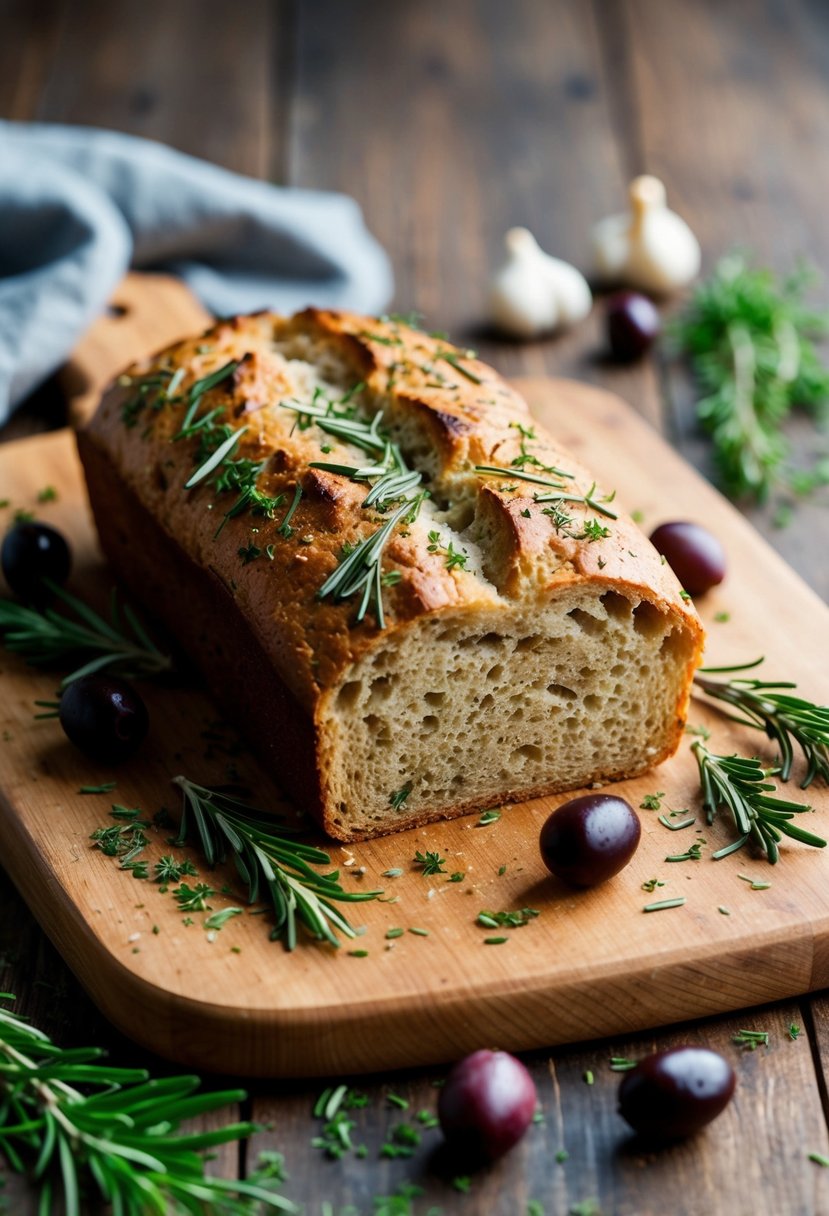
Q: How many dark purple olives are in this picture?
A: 7